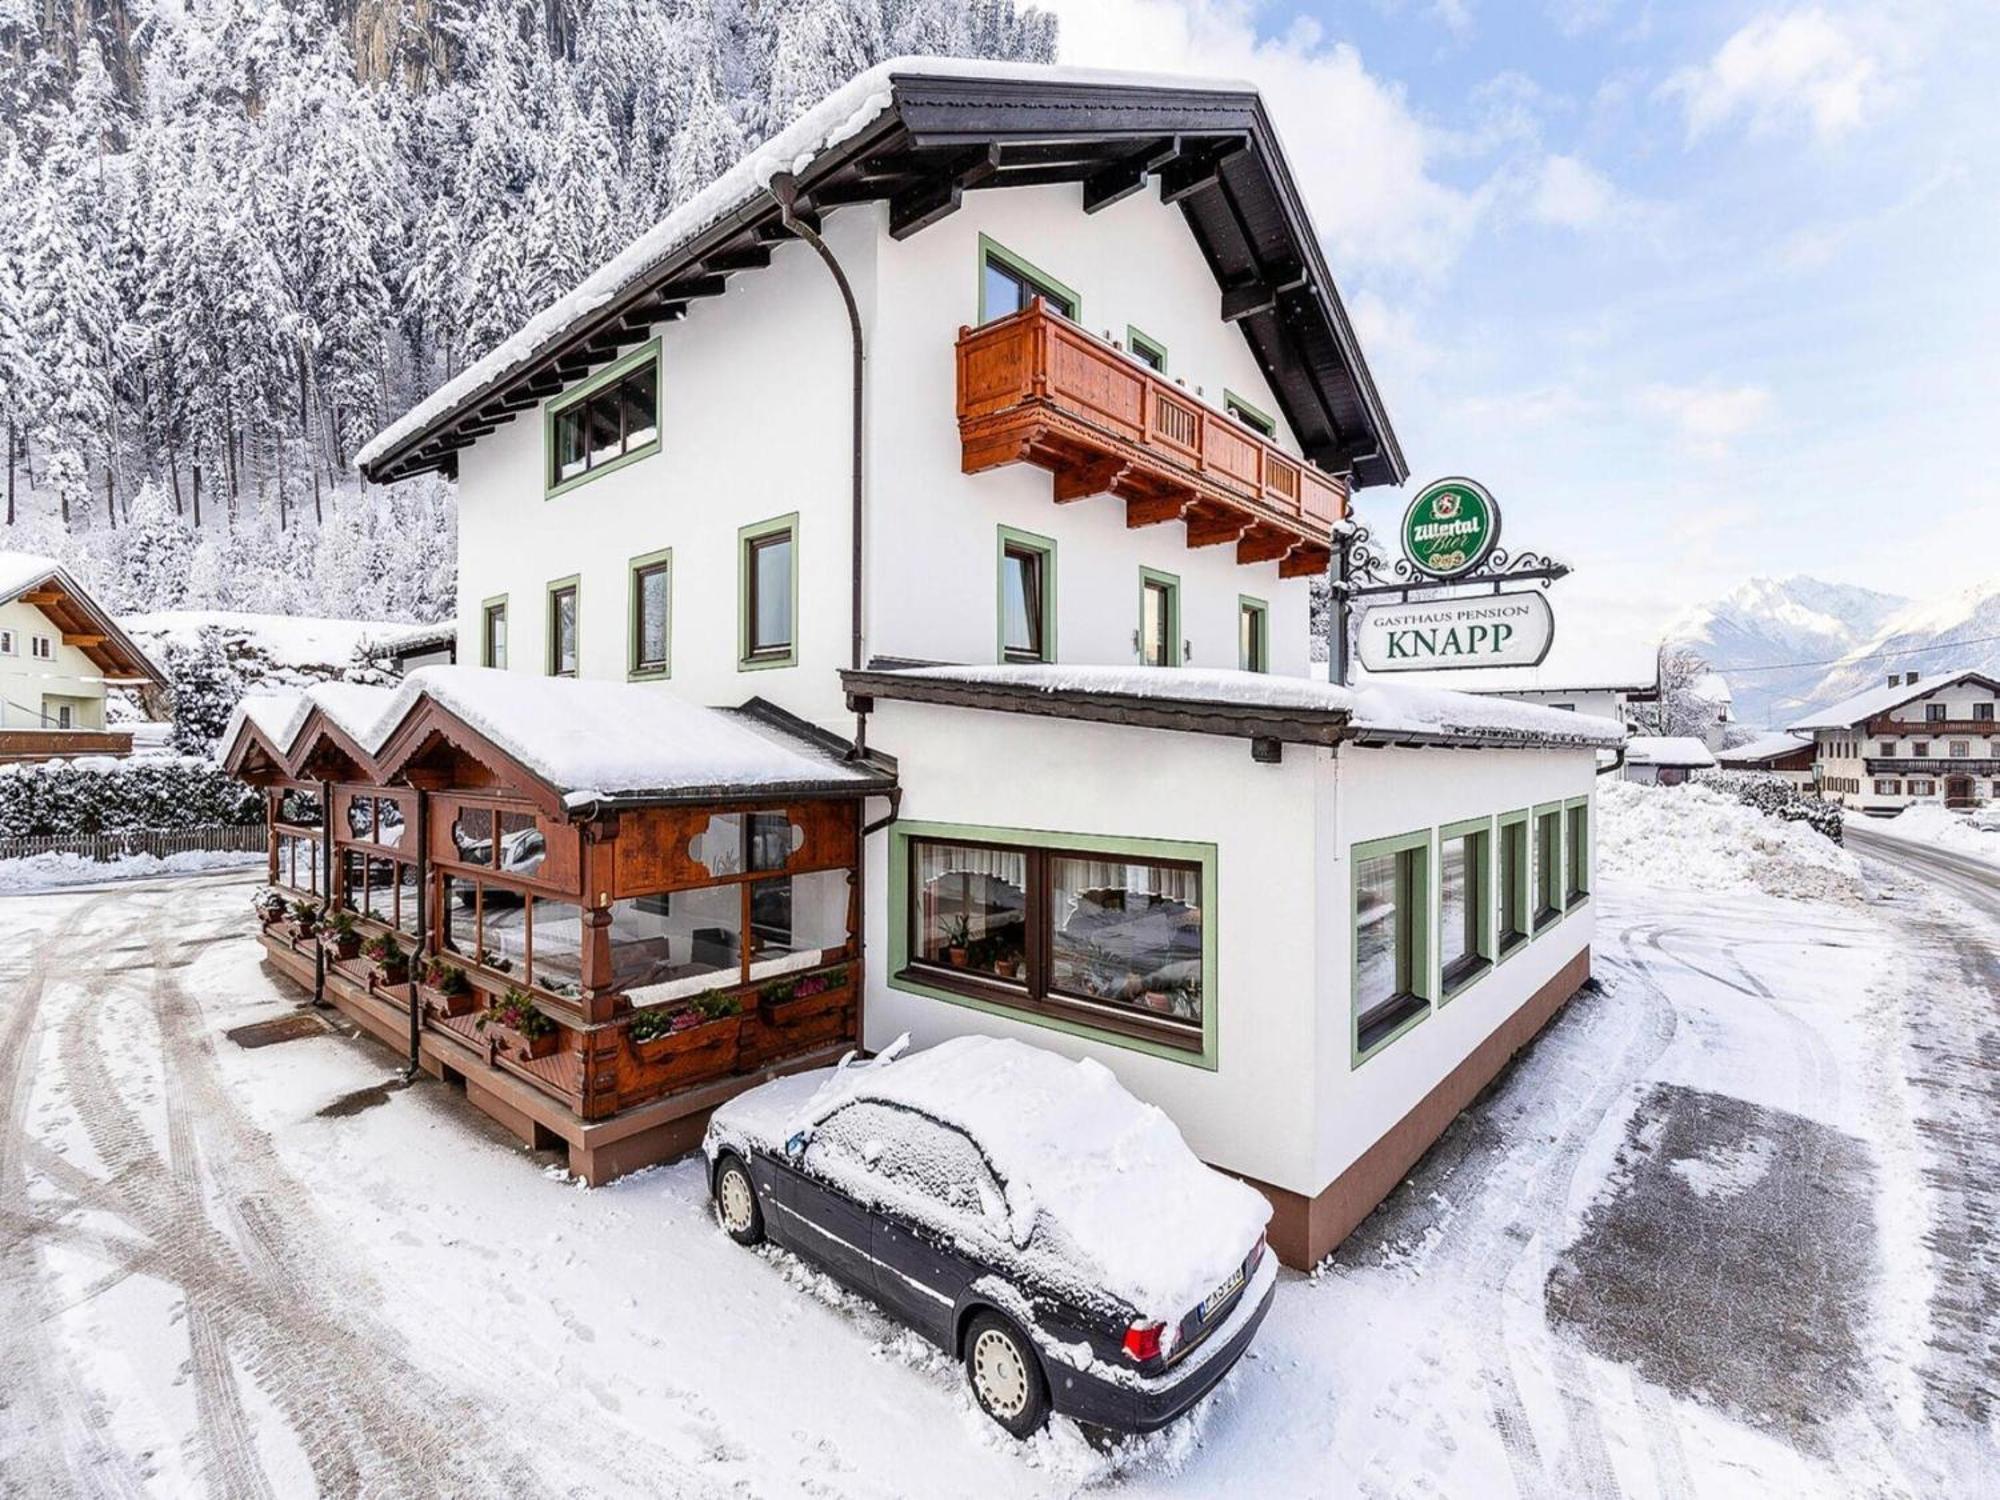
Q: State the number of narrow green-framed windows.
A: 12